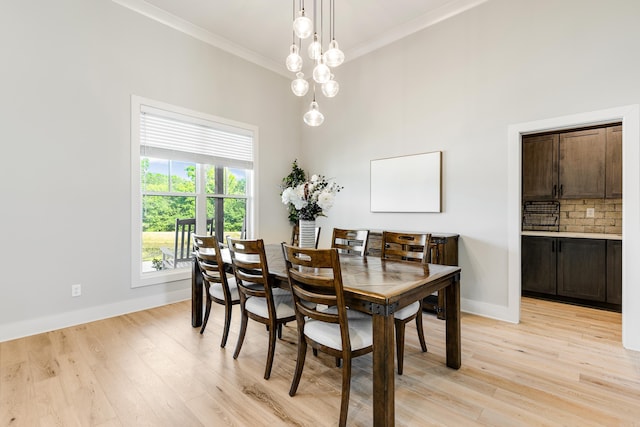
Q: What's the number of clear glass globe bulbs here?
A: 8